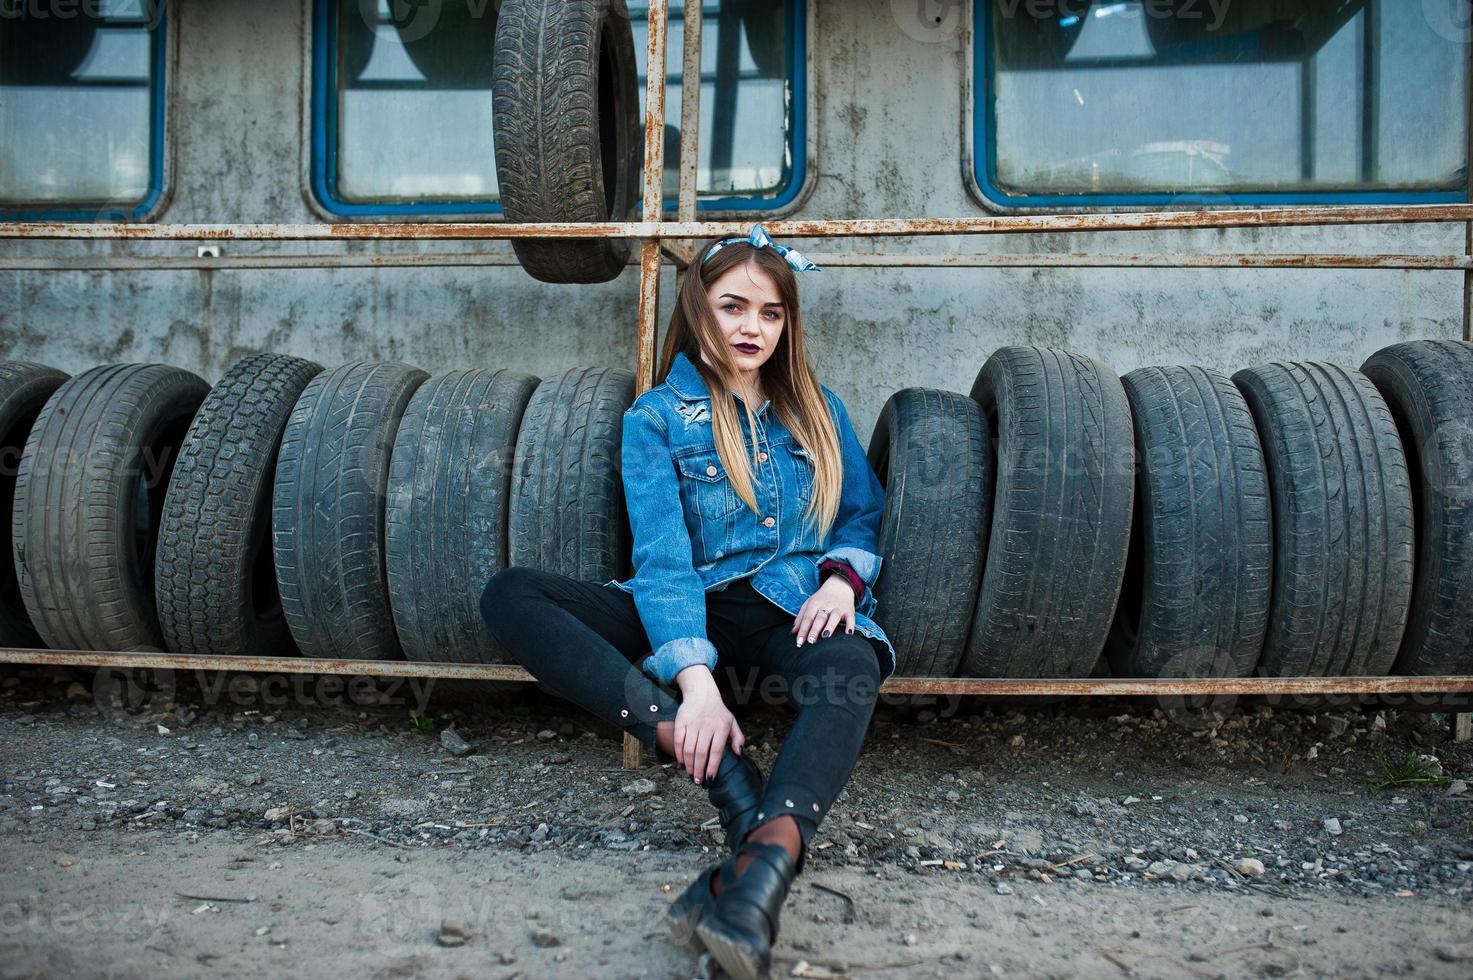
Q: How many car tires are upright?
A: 12